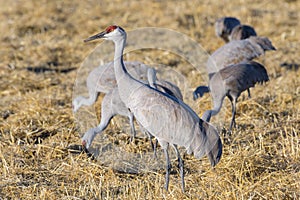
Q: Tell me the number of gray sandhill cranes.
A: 7